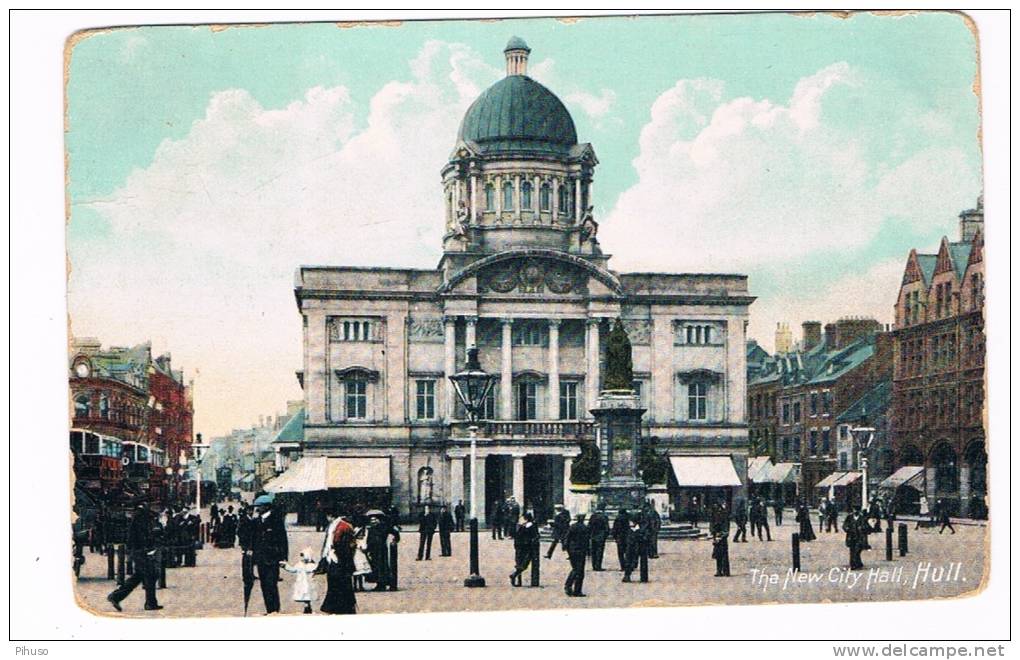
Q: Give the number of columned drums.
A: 1